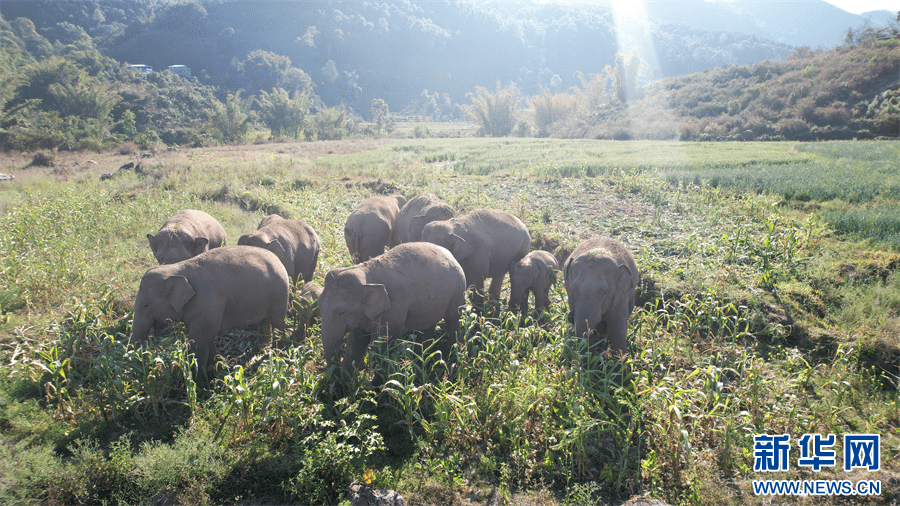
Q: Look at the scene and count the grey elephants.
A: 10